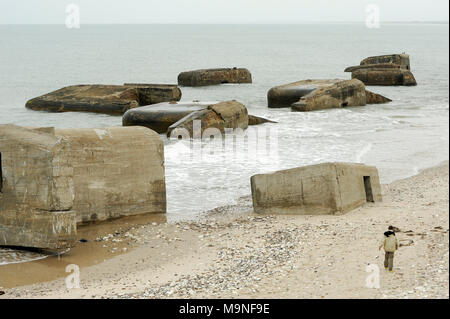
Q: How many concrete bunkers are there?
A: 7